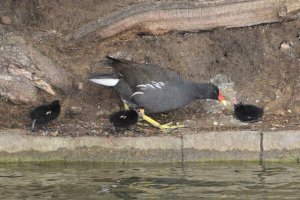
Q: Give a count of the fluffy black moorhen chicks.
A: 3